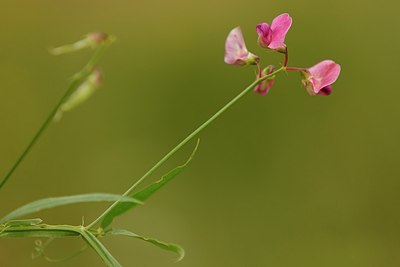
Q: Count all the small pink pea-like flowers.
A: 4